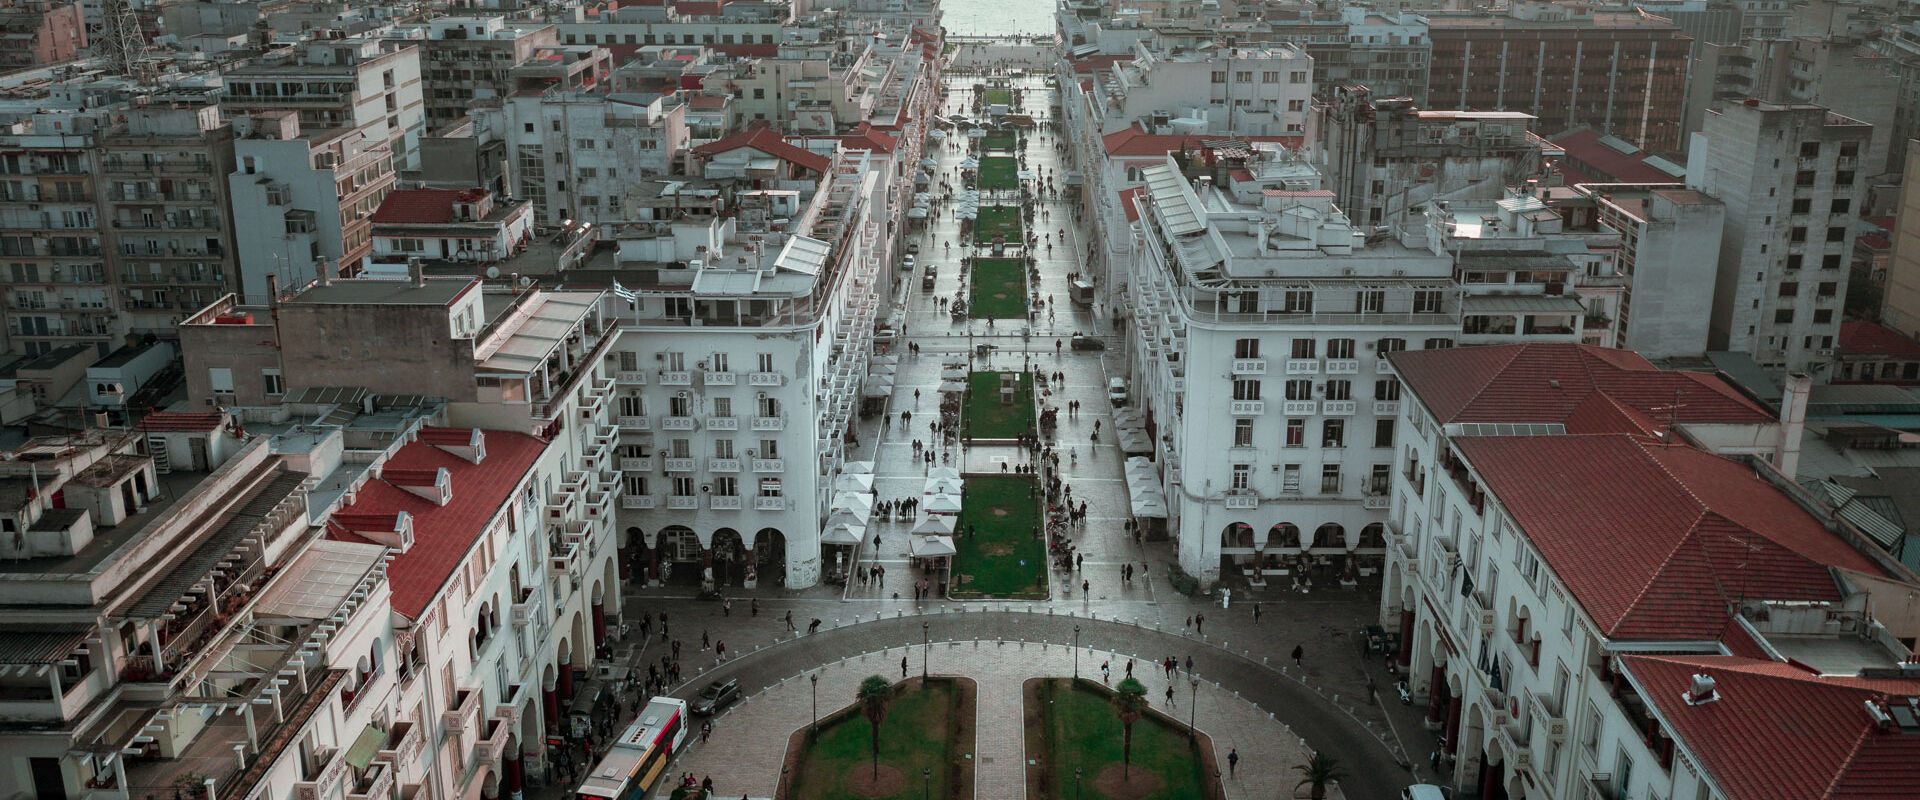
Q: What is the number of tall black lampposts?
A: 8